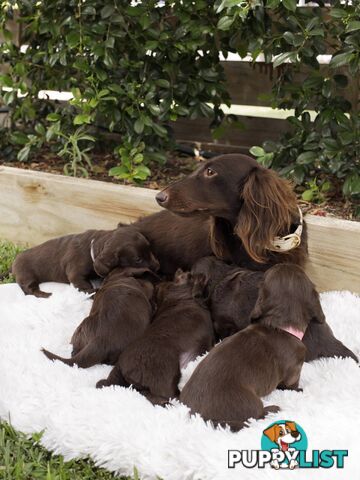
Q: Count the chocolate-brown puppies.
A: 5